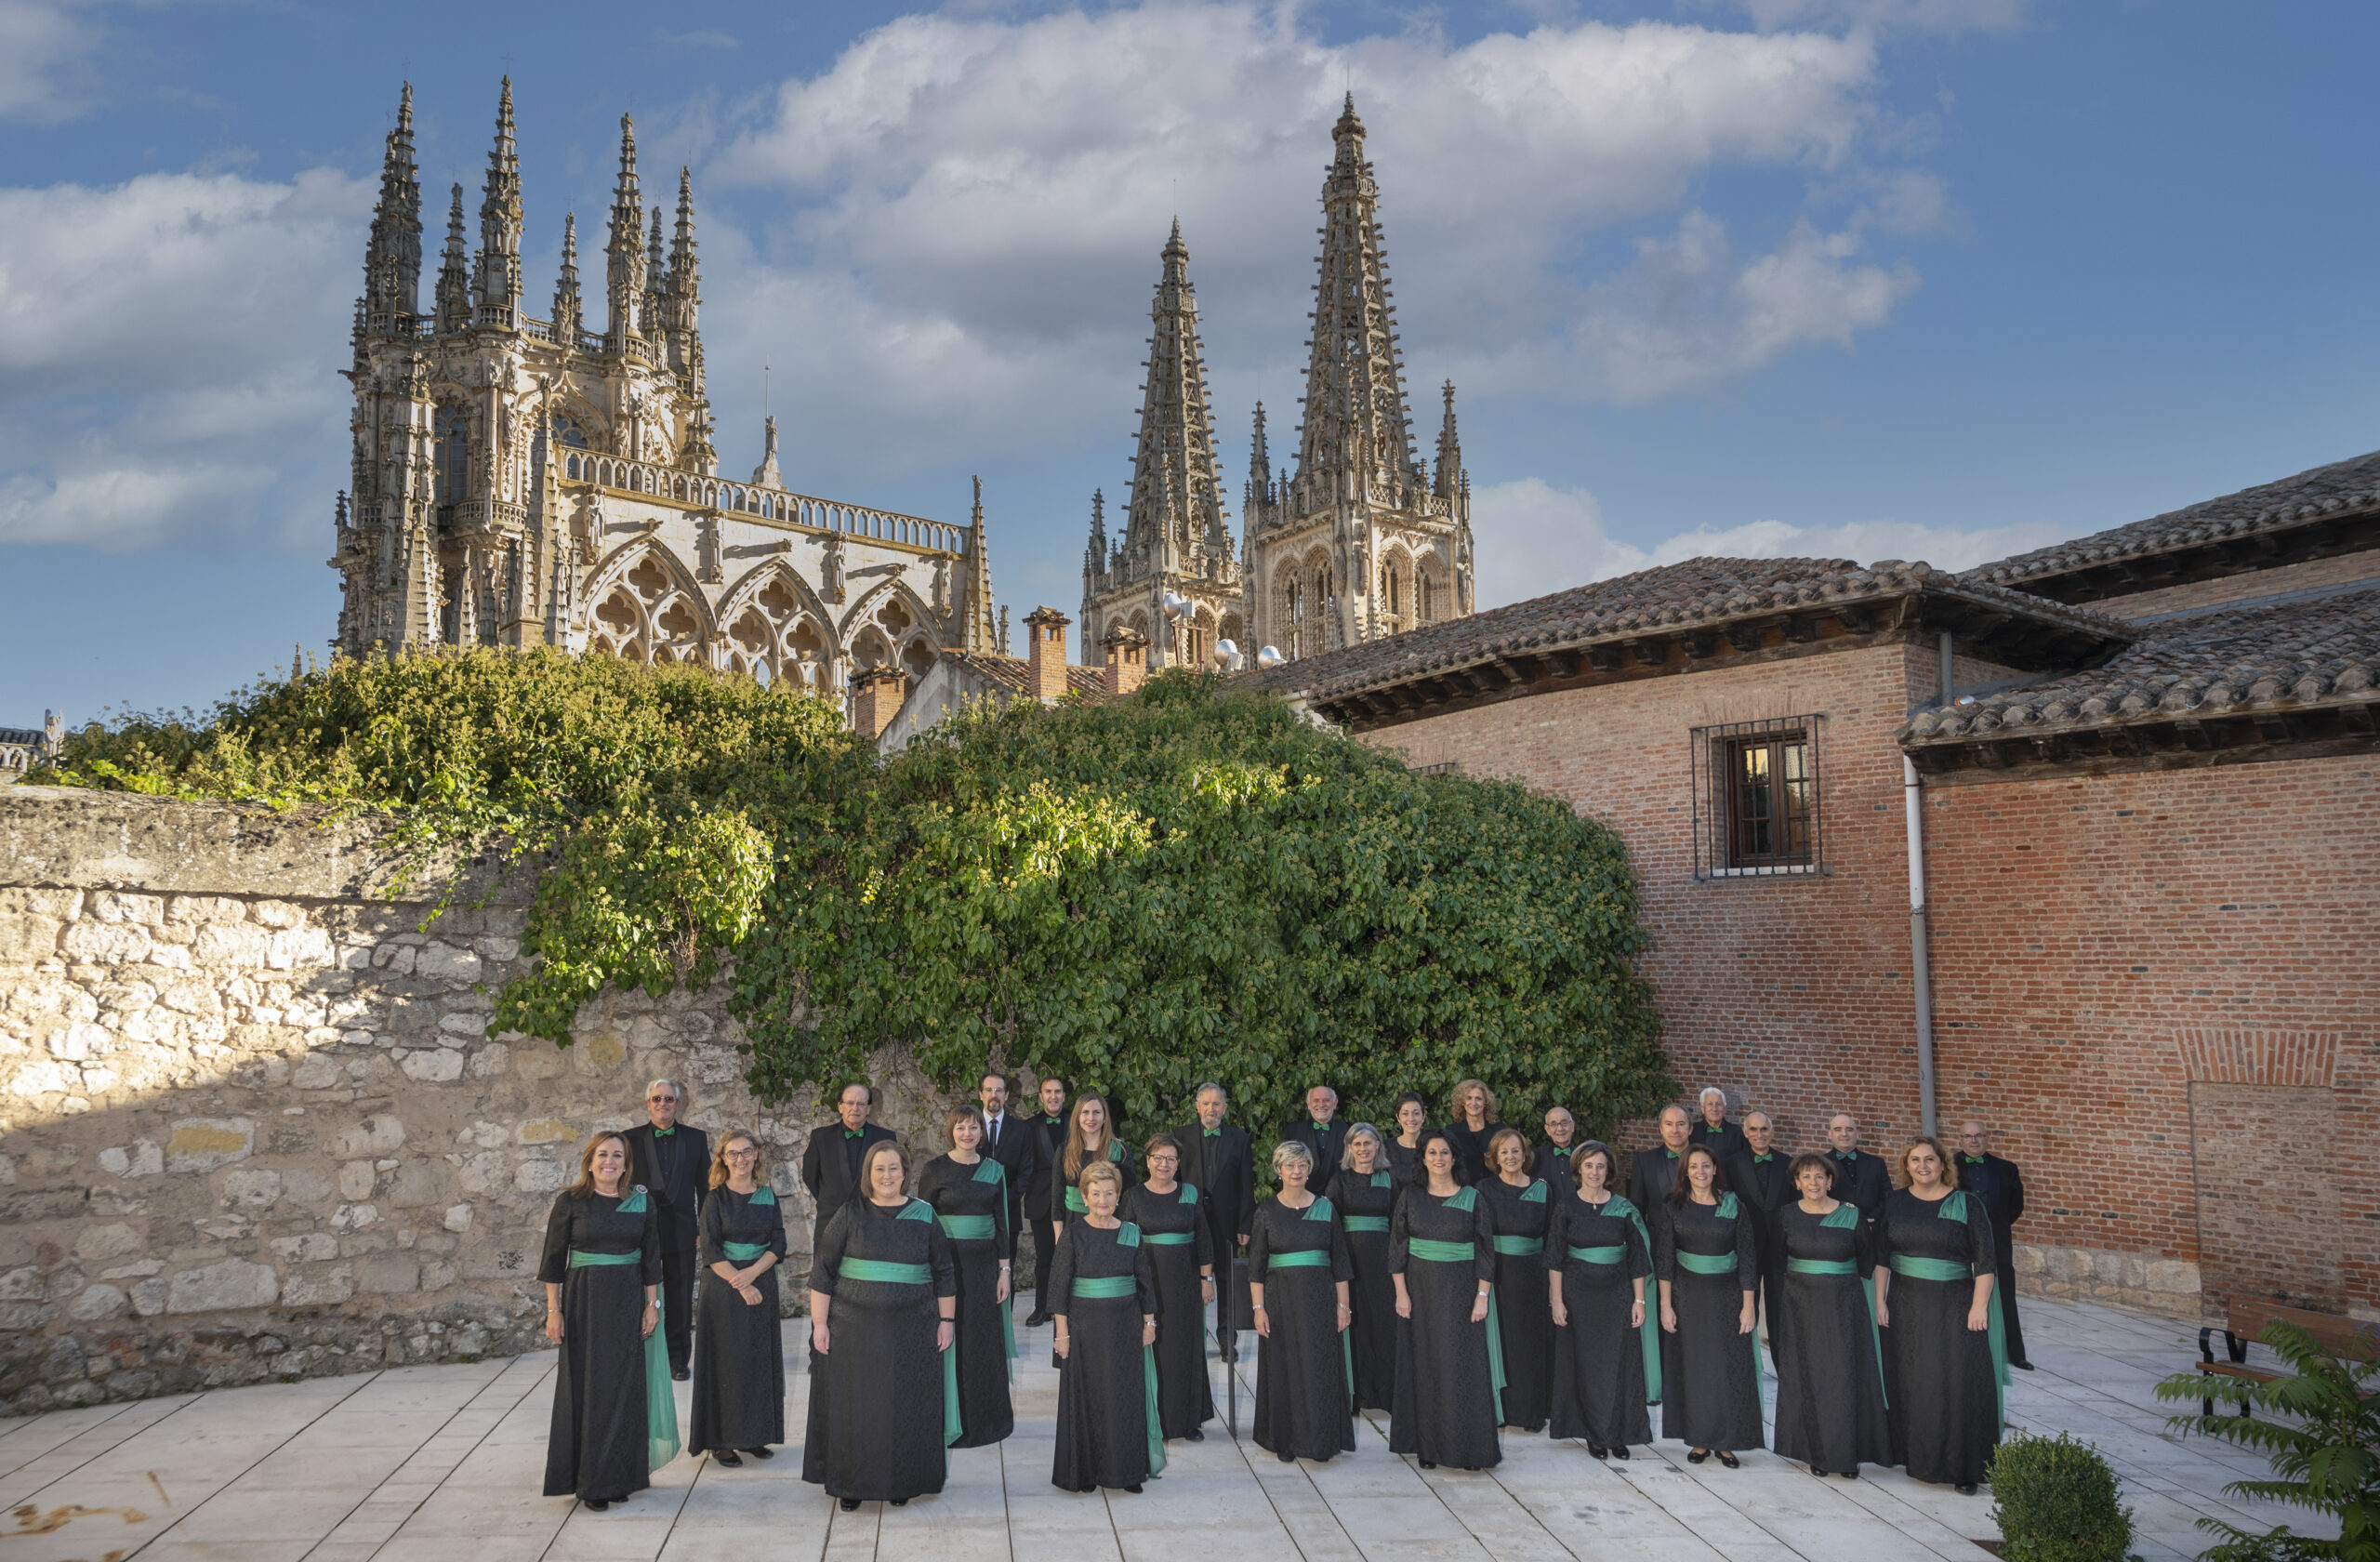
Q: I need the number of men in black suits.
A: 12